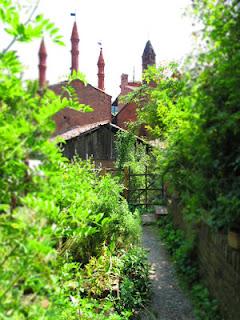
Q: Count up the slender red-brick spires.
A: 3